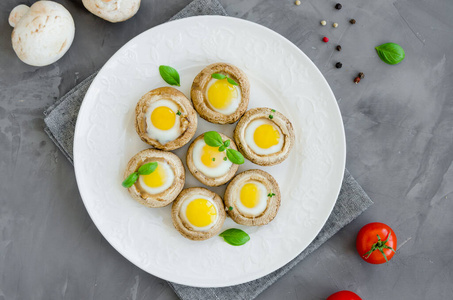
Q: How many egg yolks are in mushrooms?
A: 7